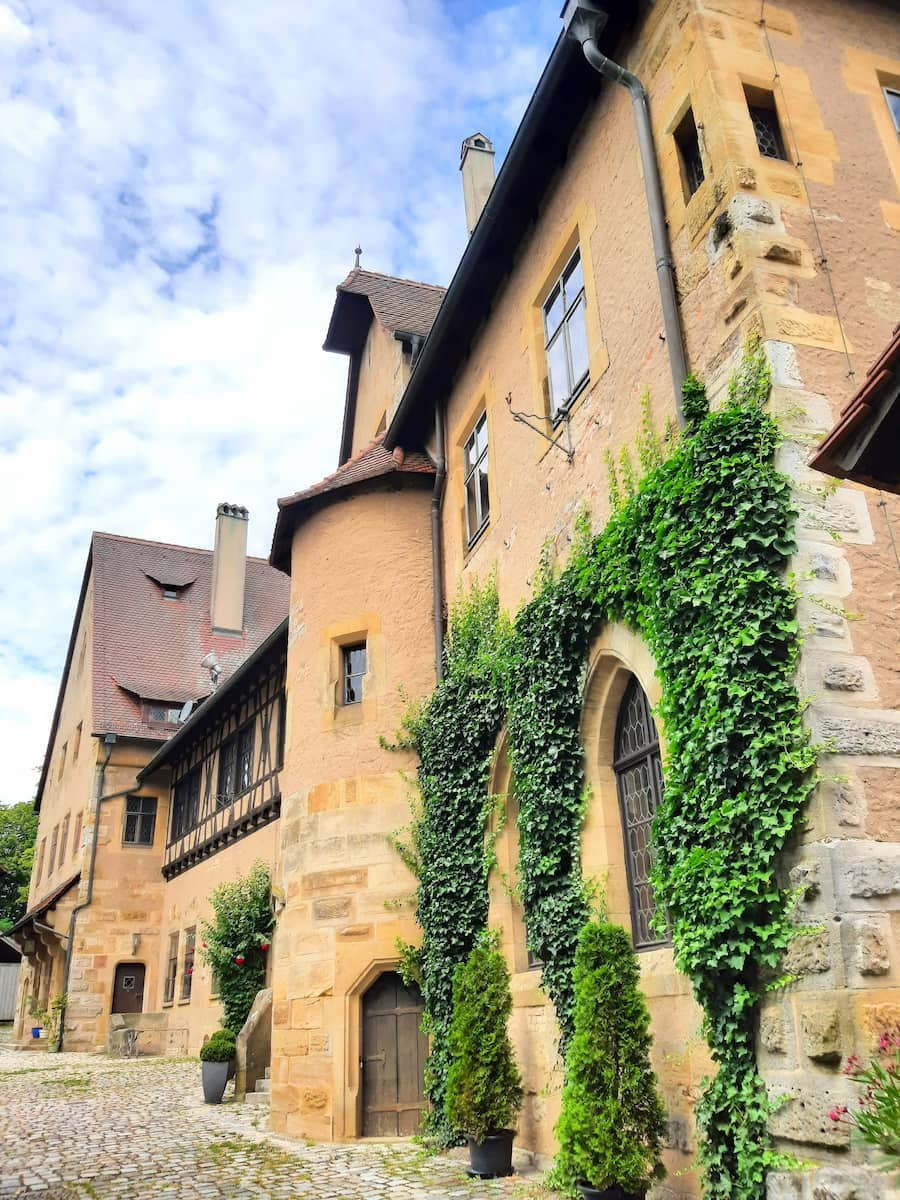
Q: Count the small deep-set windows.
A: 3